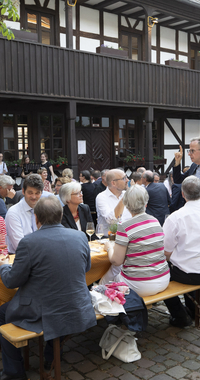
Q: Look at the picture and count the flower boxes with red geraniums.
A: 2